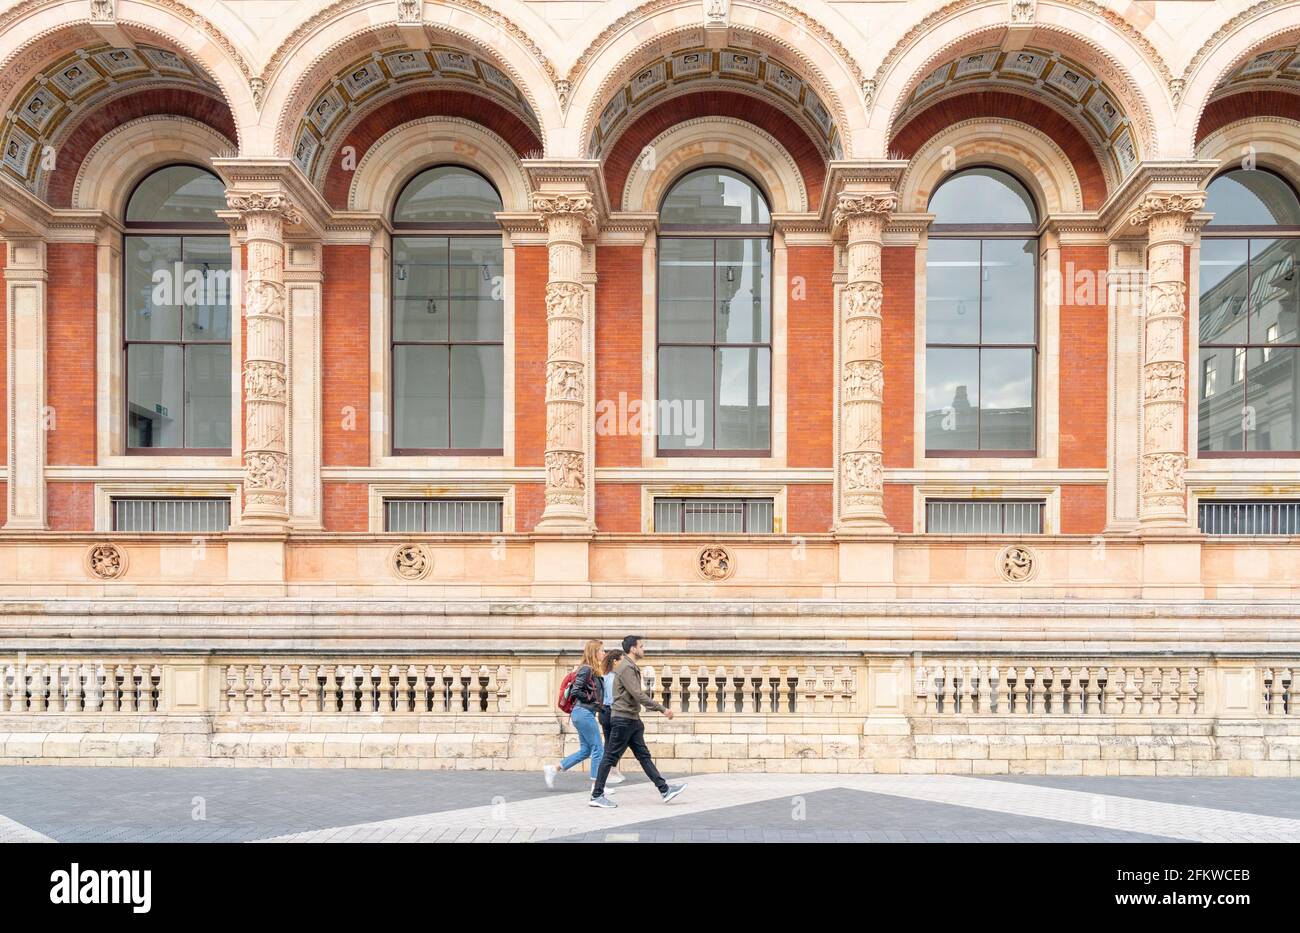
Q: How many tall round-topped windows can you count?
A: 5